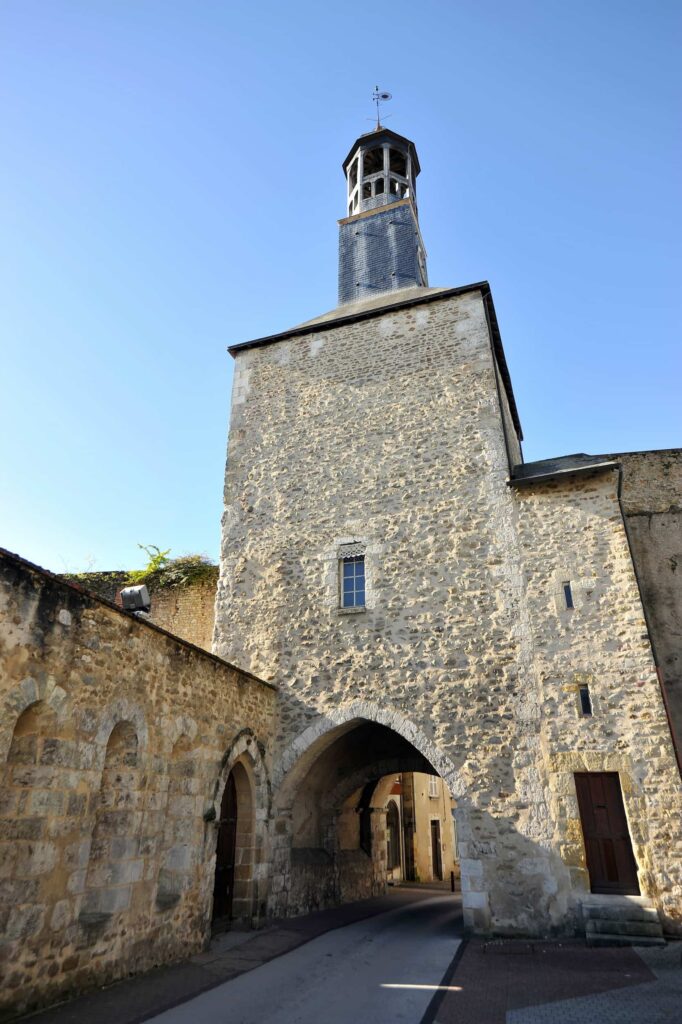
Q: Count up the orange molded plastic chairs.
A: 0